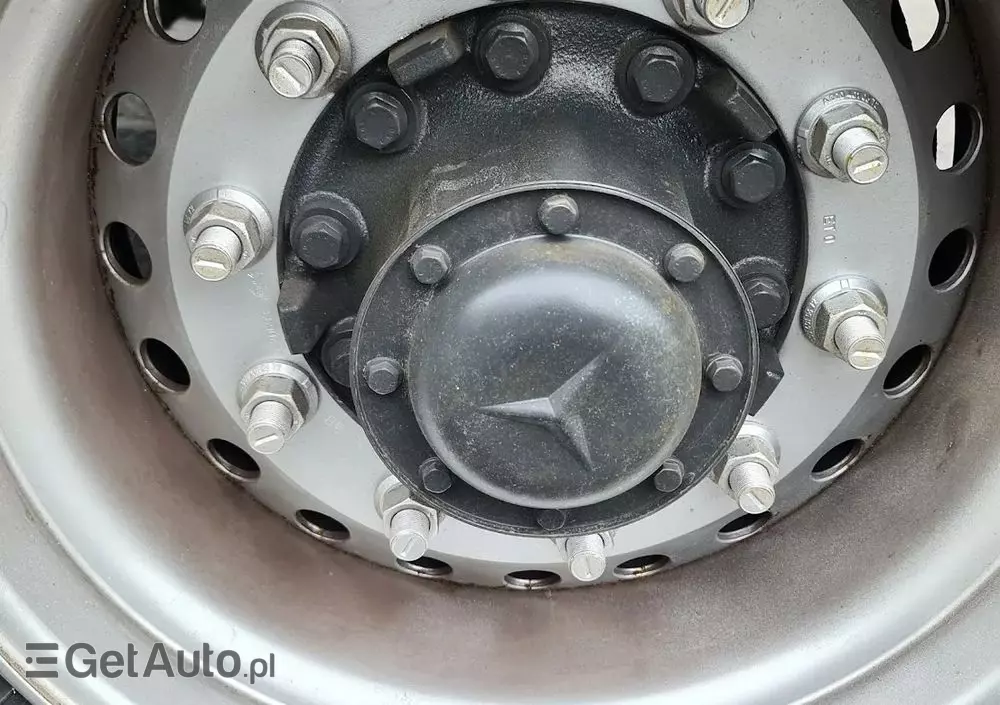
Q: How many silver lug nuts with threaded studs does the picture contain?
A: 9